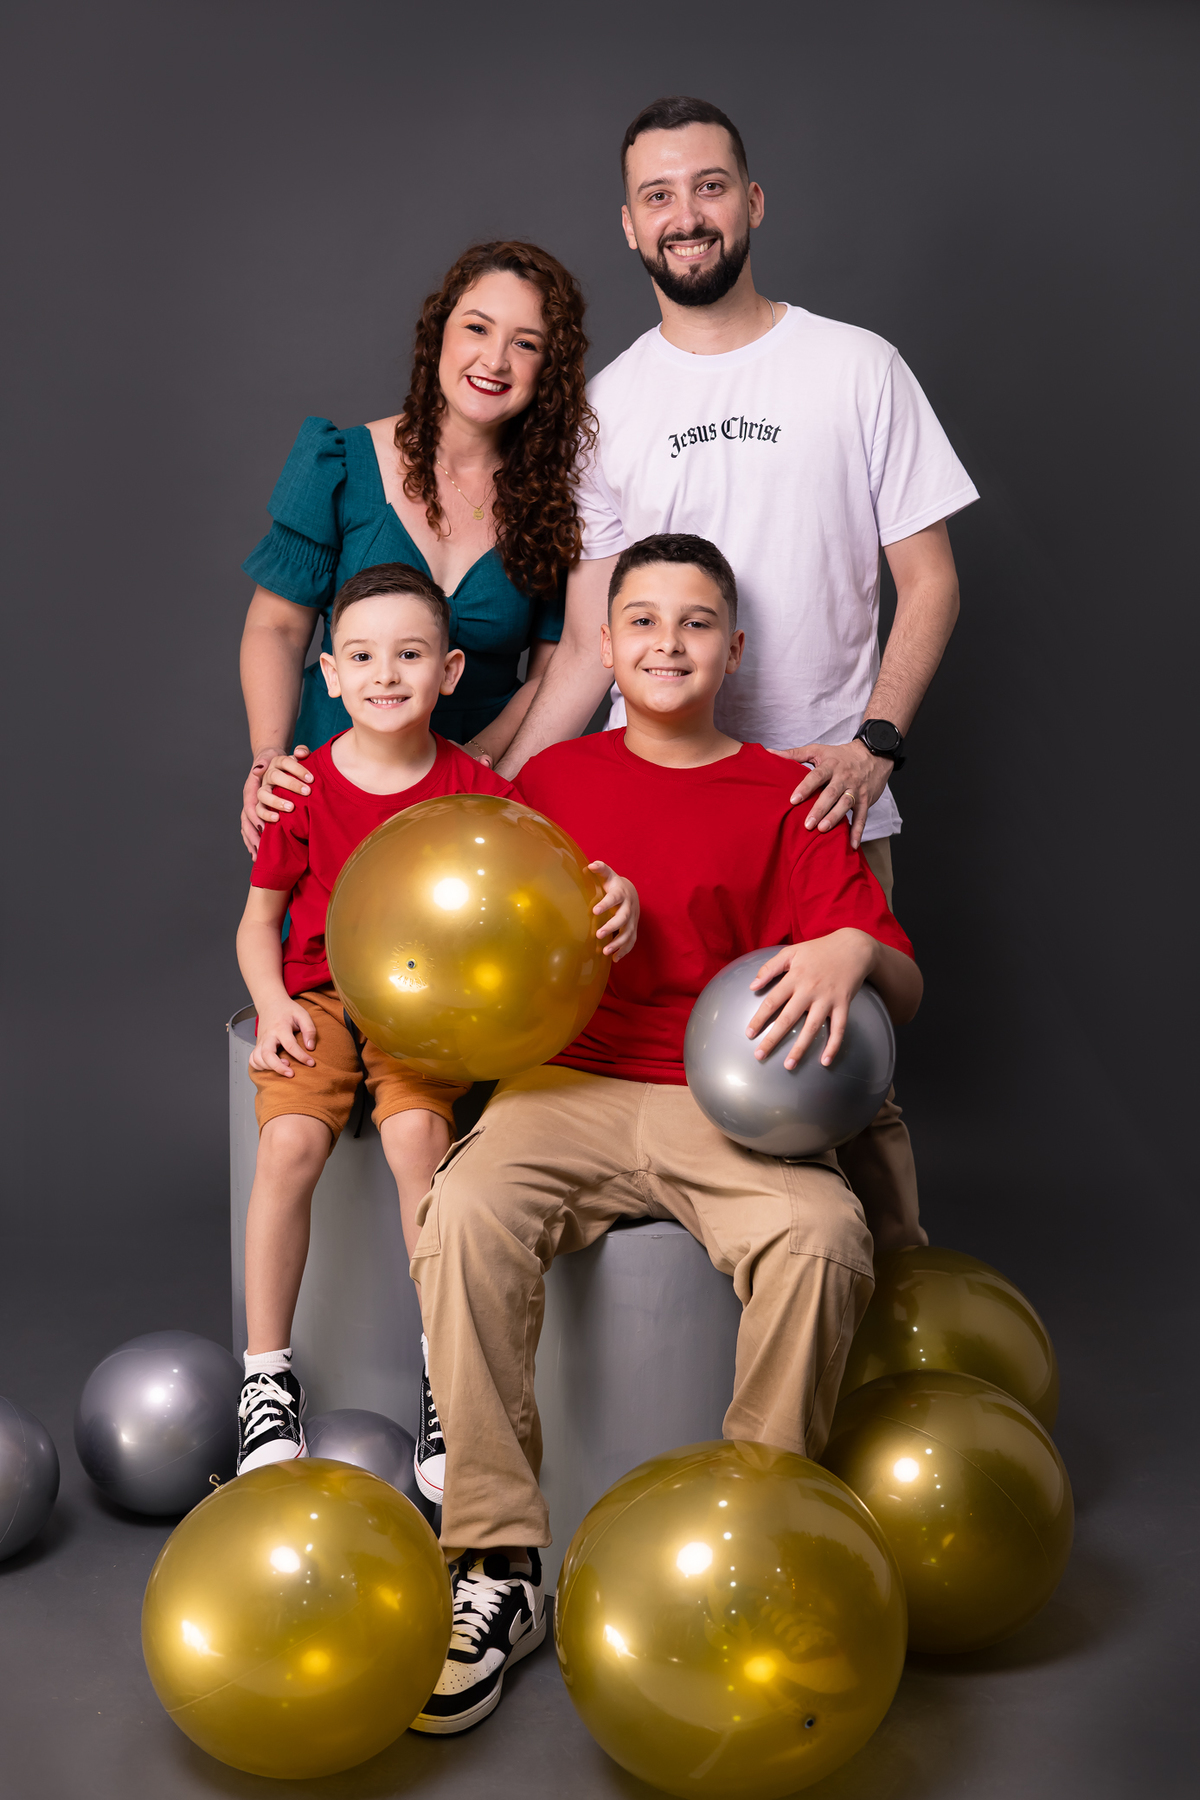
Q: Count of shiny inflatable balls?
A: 9